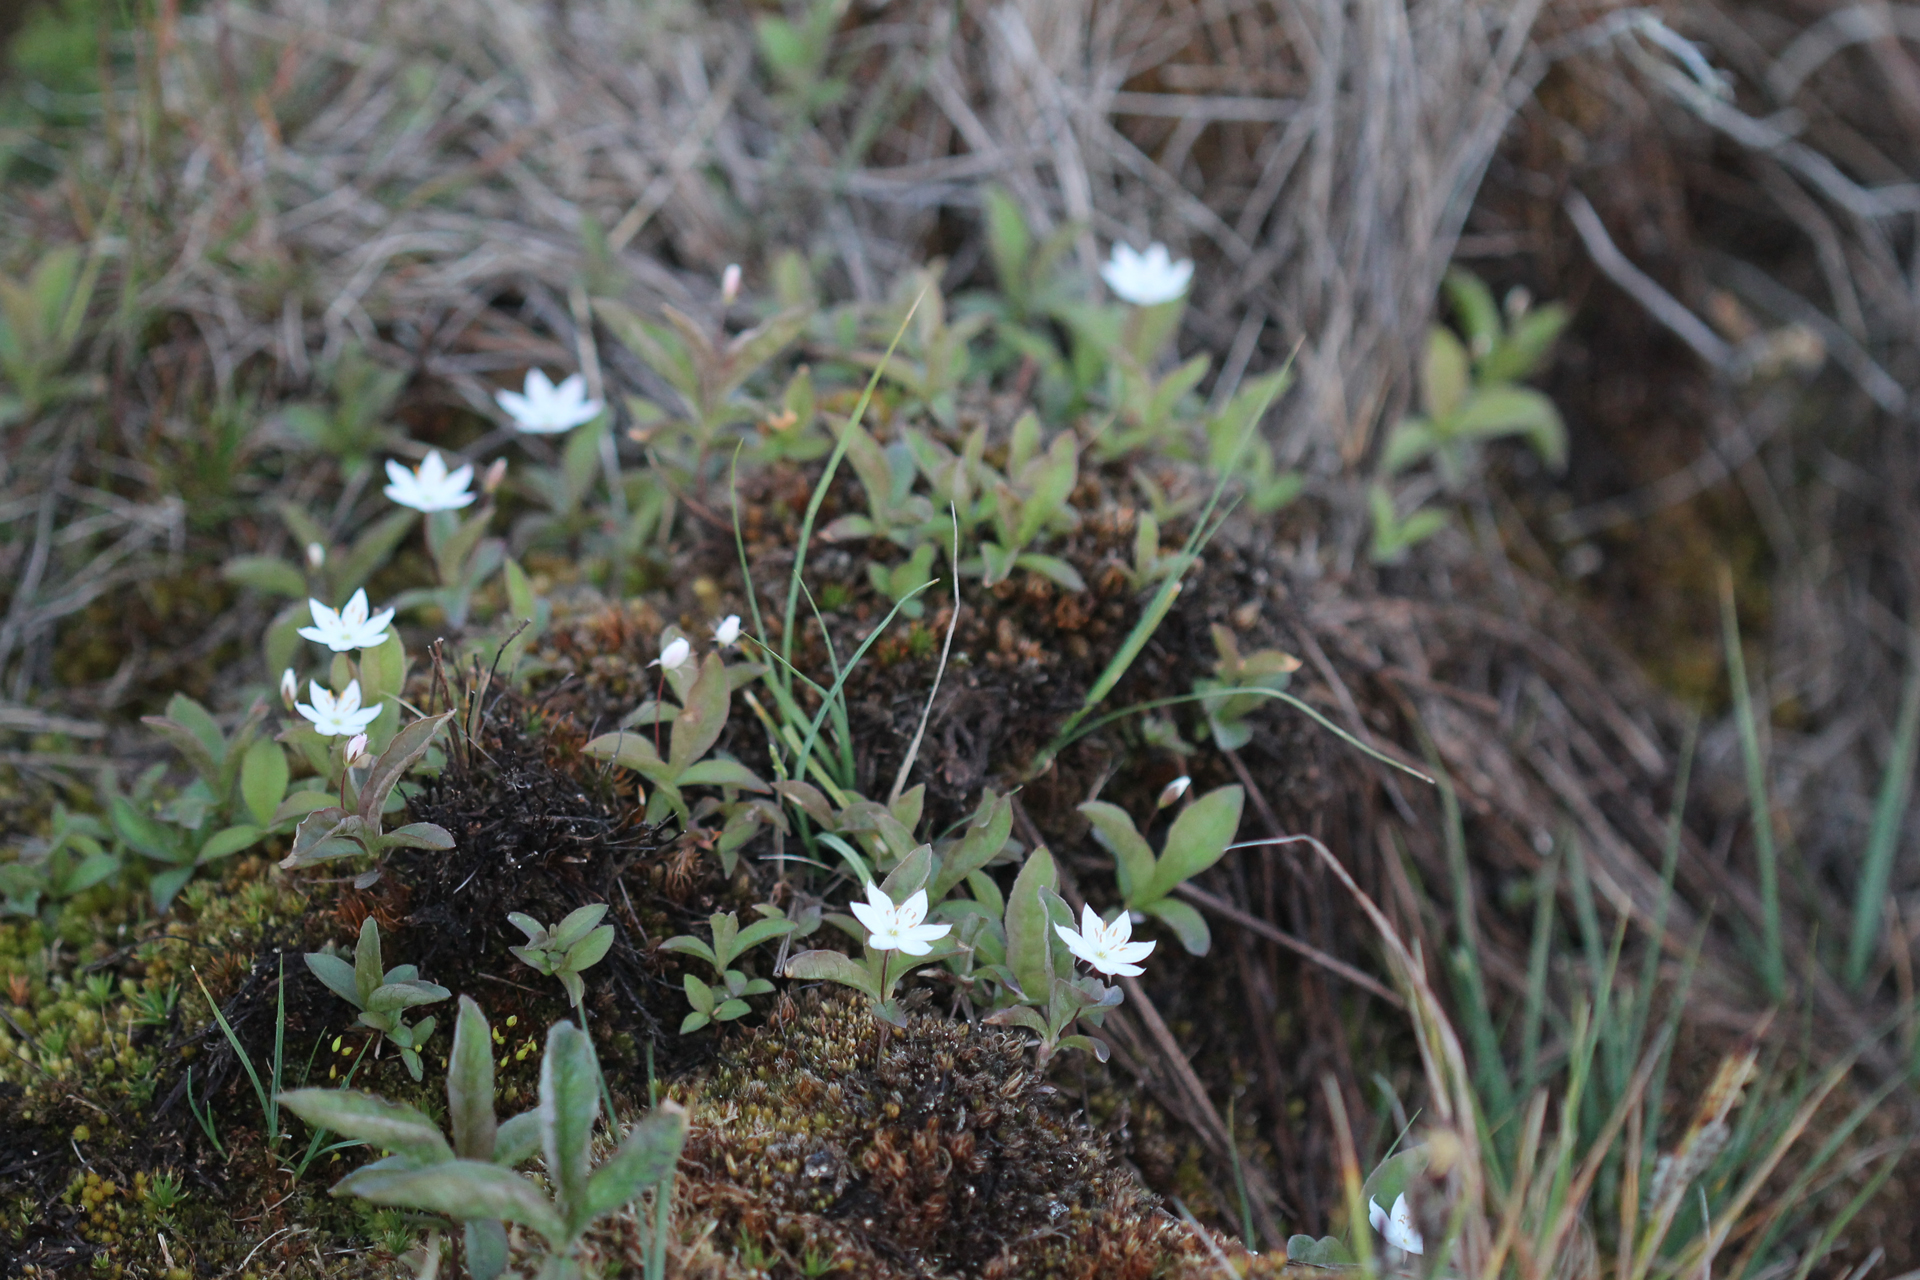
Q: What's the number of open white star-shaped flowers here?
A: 8